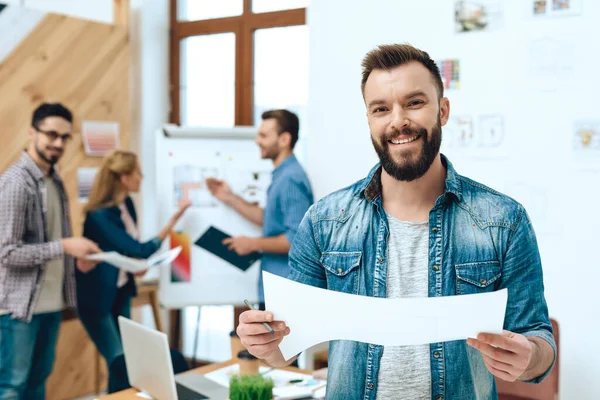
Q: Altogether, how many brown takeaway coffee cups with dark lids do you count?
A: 2